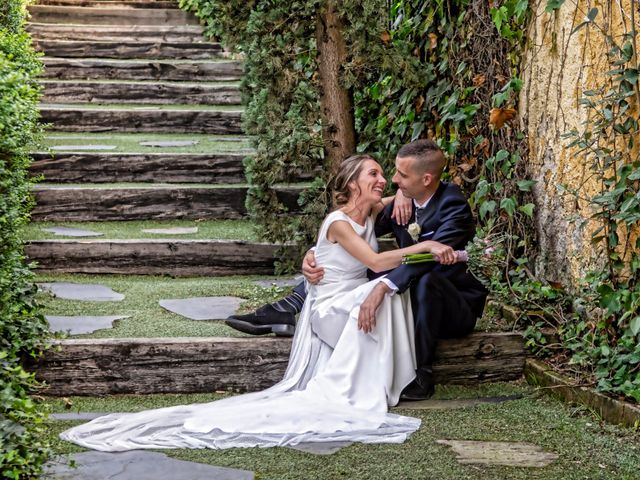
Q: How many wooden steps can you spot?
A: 11